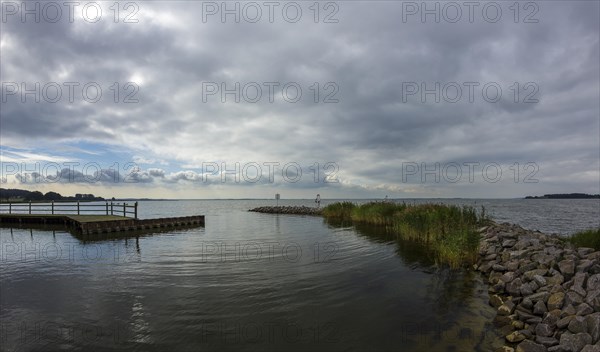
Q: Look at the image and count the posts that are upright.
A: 8